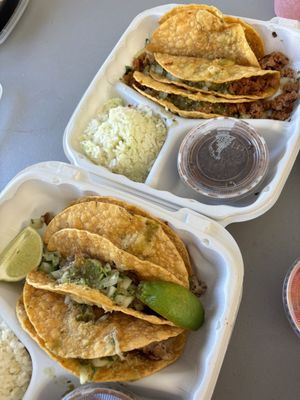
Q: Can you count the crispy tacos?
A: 6